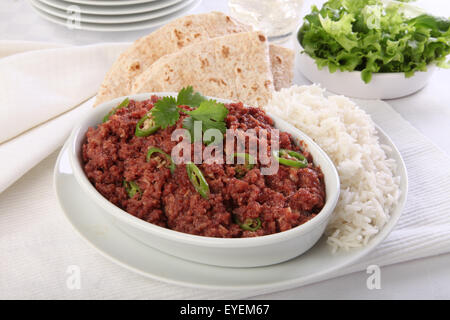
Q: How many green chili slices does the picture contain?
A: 8